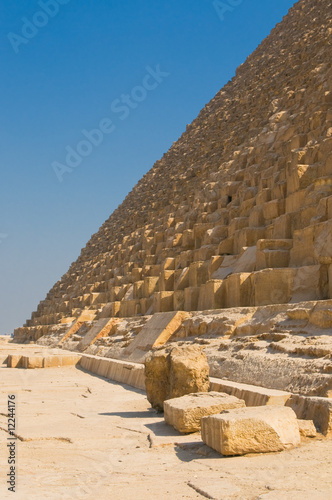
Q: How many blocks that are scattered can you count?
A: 3